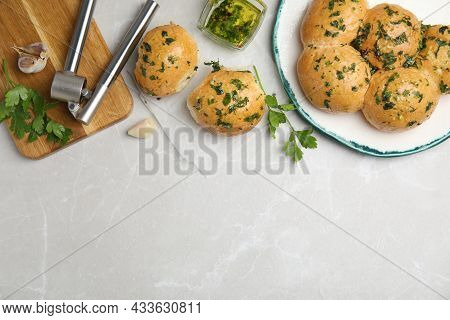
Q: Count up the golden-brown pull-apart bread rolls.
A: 7